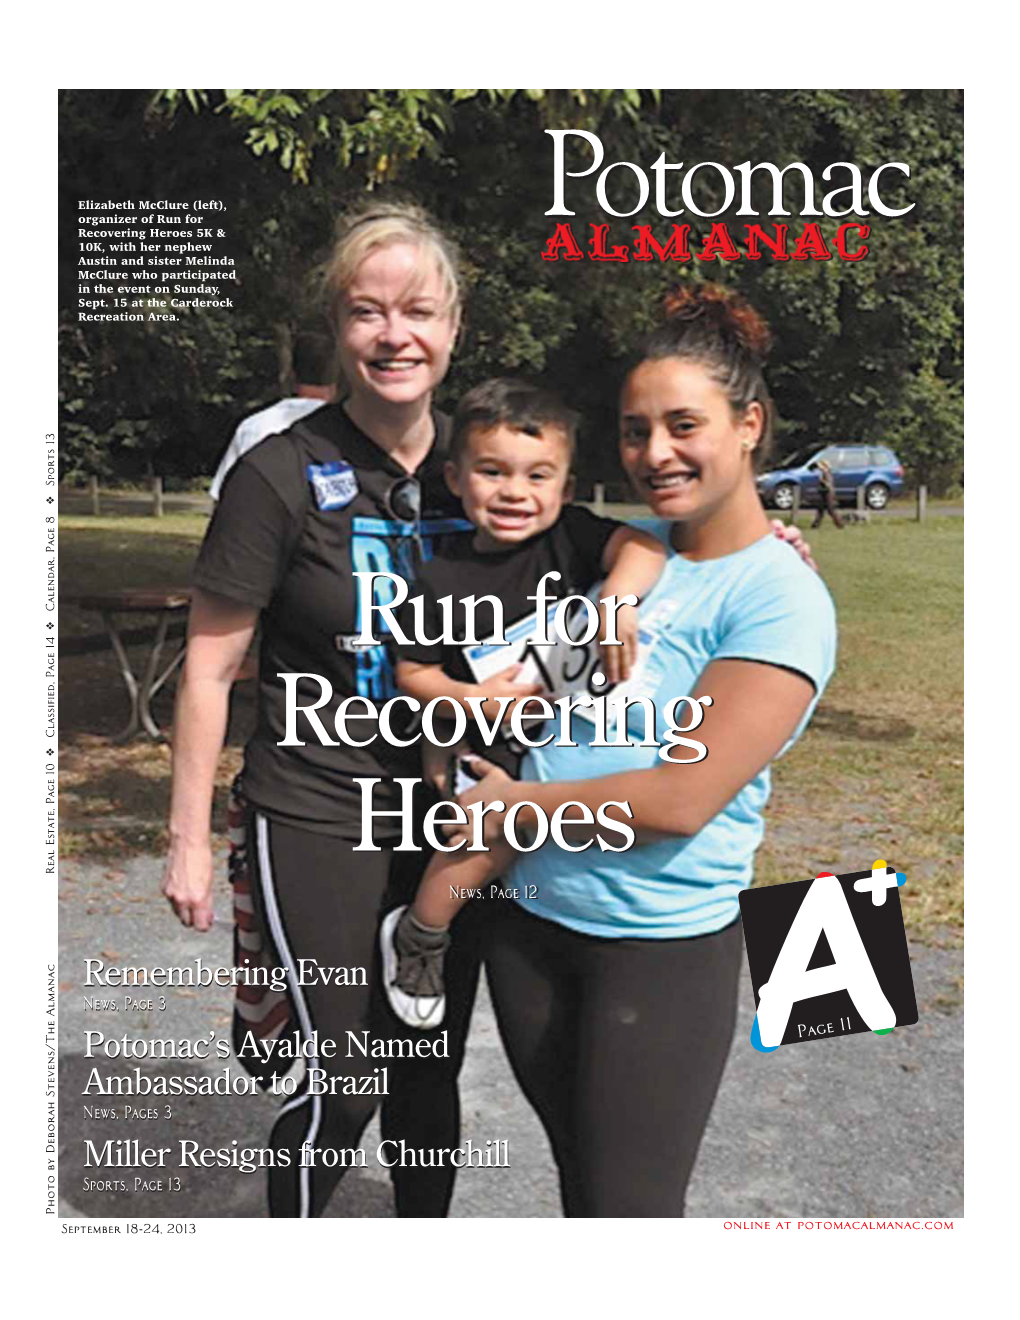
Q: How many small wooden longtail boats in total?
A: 0